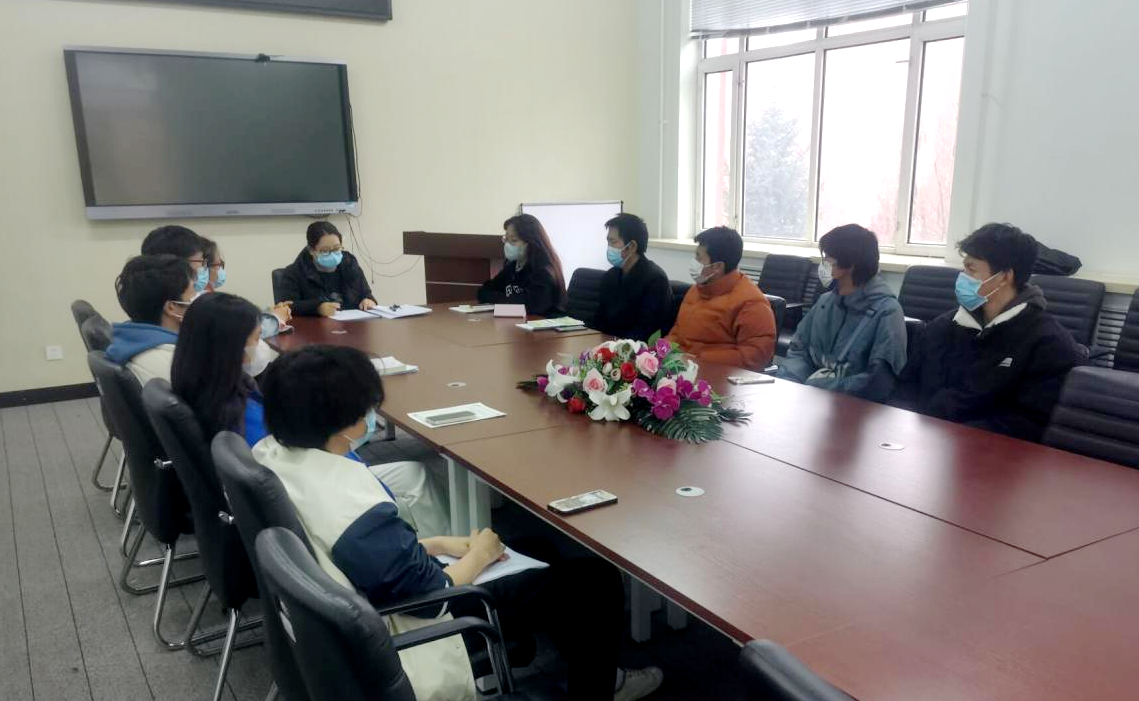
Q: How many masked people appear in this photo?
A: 11